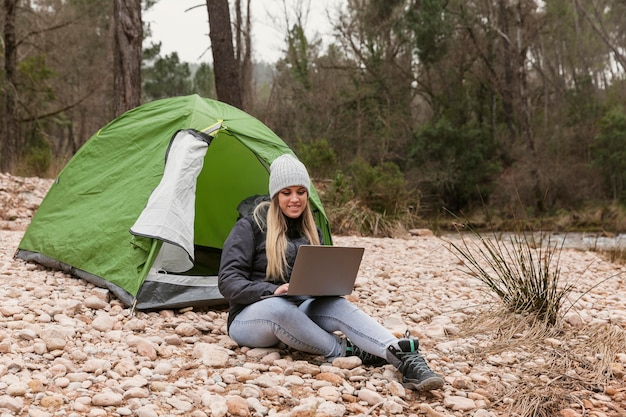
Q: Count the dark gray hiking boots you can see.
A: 2